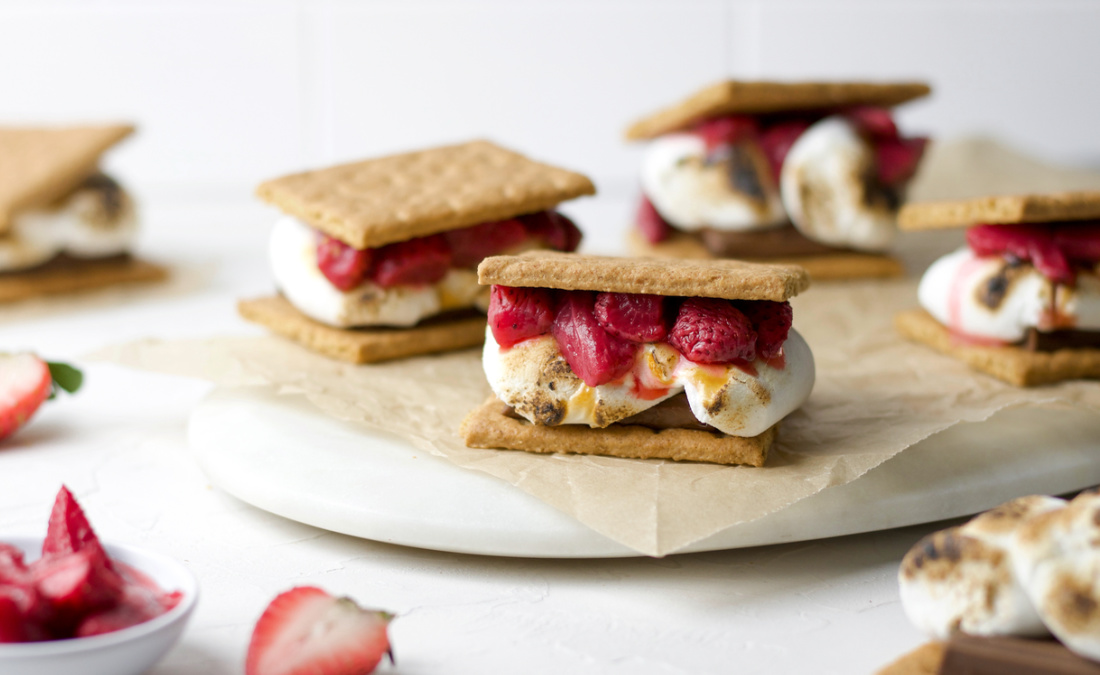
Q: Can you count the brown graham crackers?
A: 11